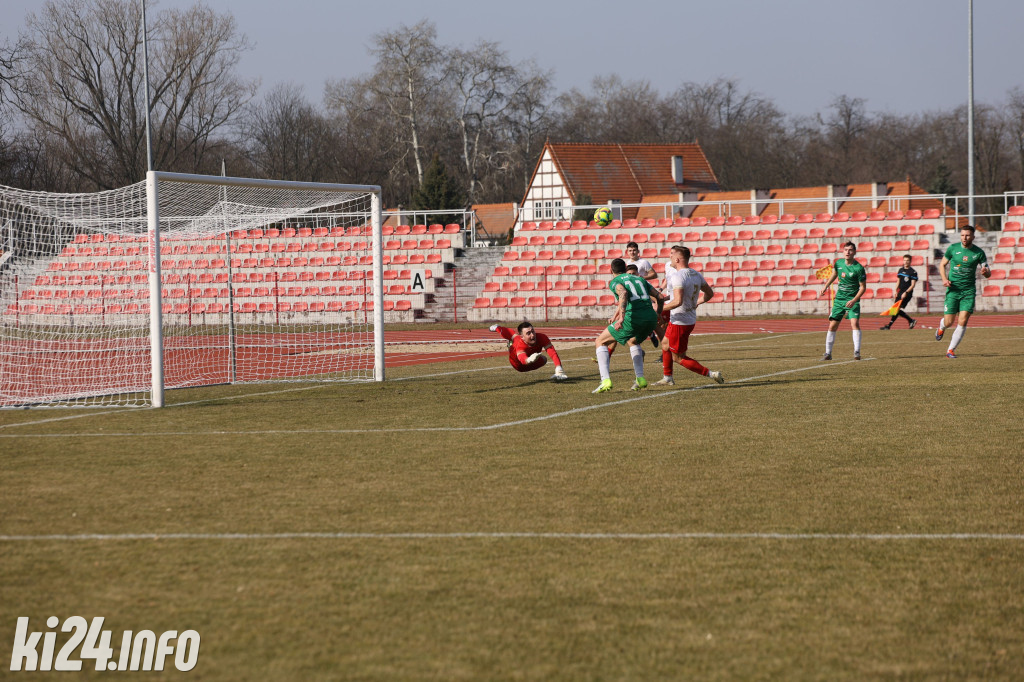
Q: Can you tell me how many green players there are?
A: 3